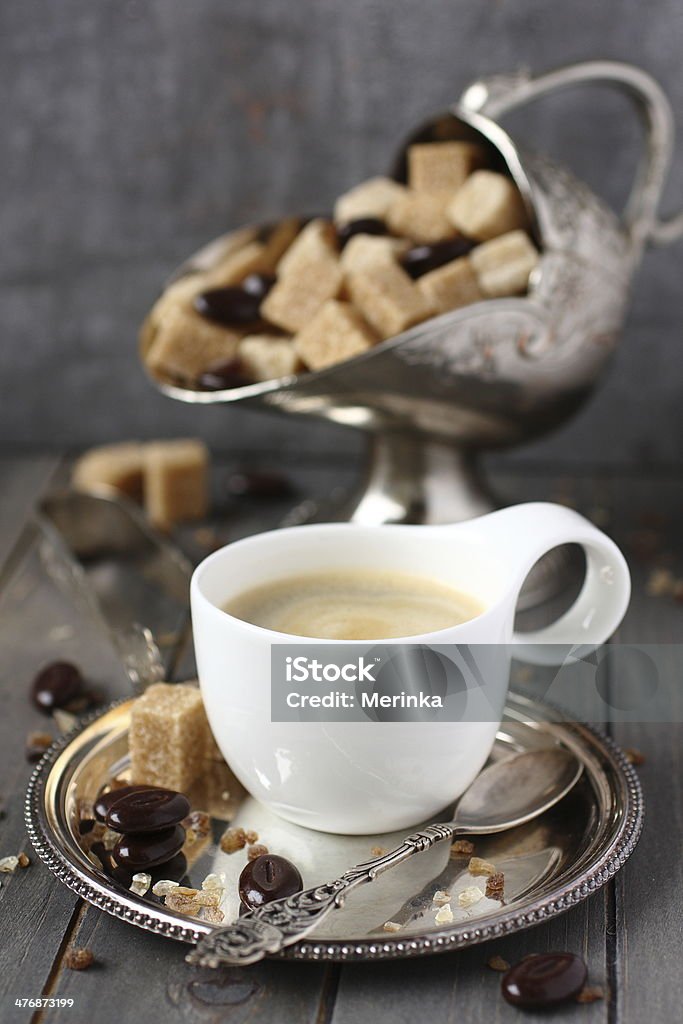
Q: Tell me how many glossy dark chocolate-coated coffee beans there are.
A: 12